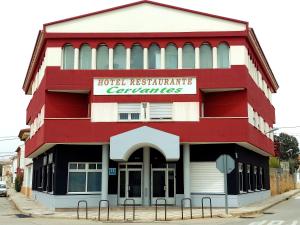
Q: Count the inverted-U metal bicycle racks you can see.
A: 6